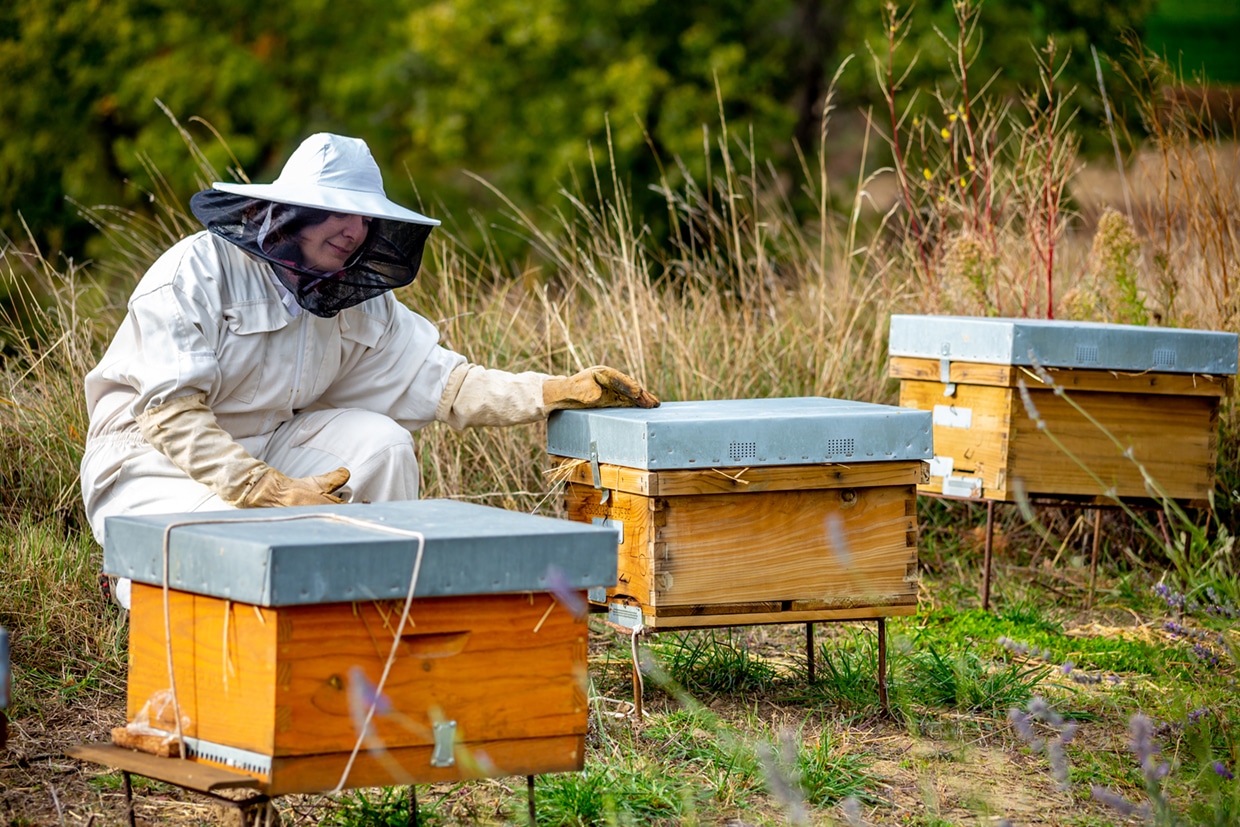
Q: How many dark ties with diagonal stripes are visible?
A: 0